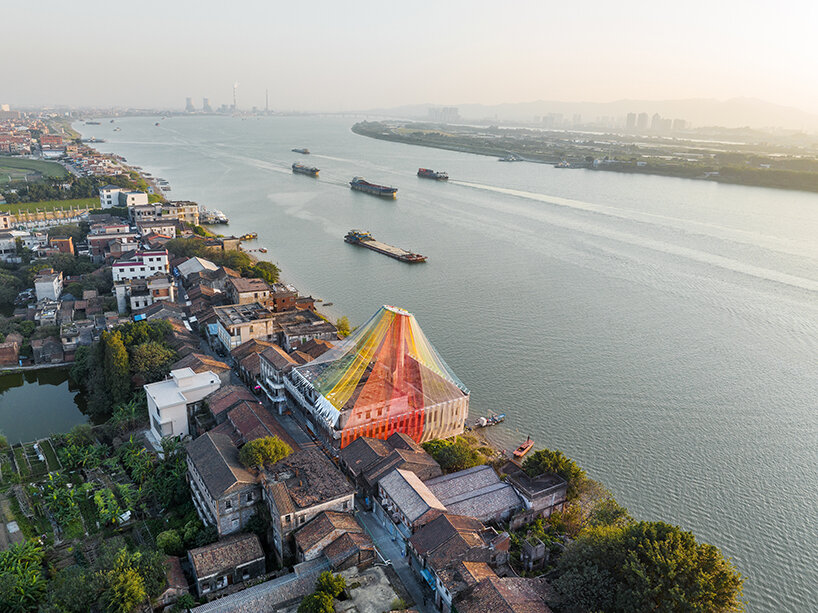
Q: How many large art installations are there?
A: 1